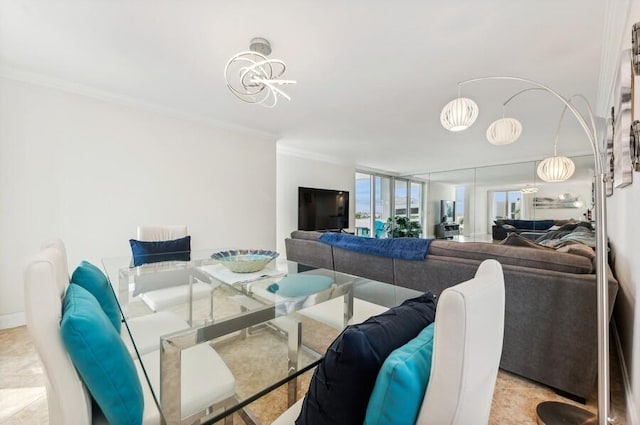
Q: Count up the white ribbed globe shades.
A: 3